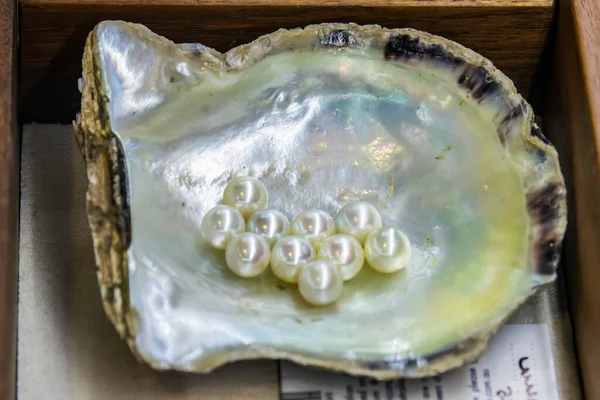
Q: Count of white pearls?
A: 10